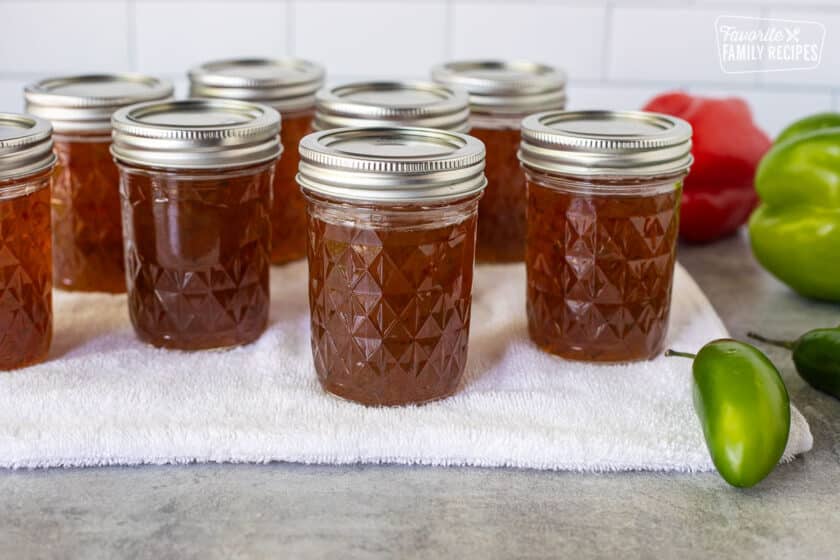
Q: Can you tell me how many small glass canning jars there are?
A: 8